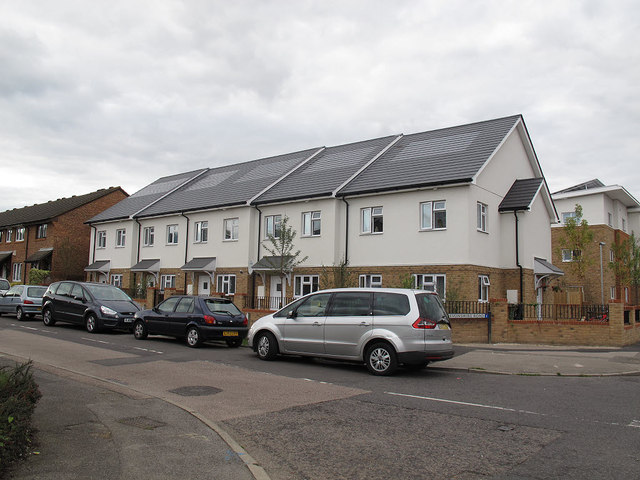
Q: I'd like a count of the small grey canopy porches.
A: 5